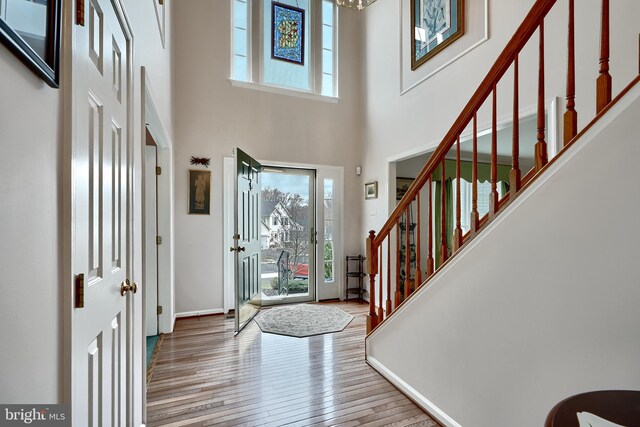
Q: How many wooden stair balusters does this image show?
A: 14